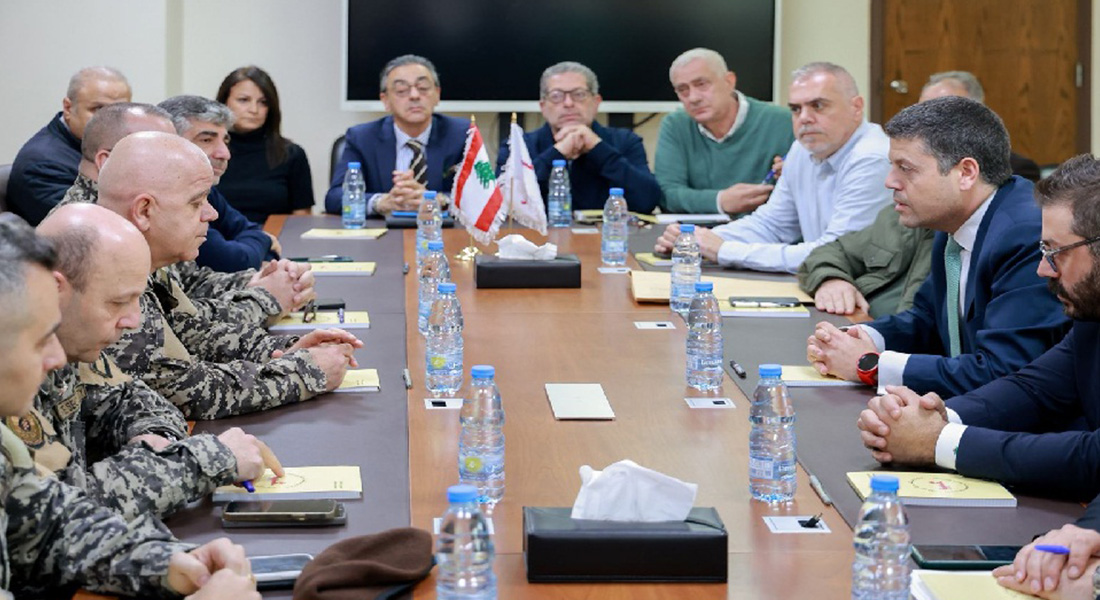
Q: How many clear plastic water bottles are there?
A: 12